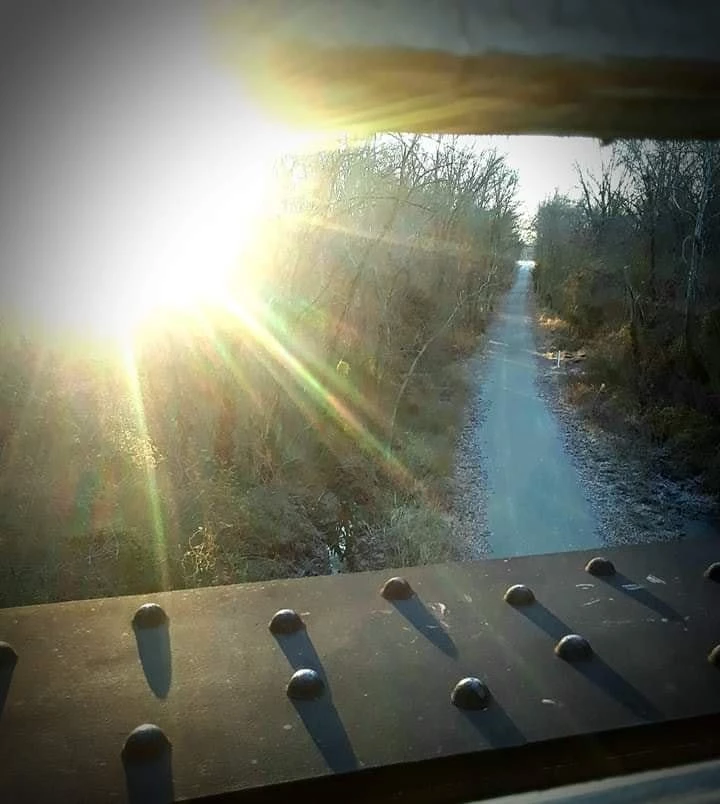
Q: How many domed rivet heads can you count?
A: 12